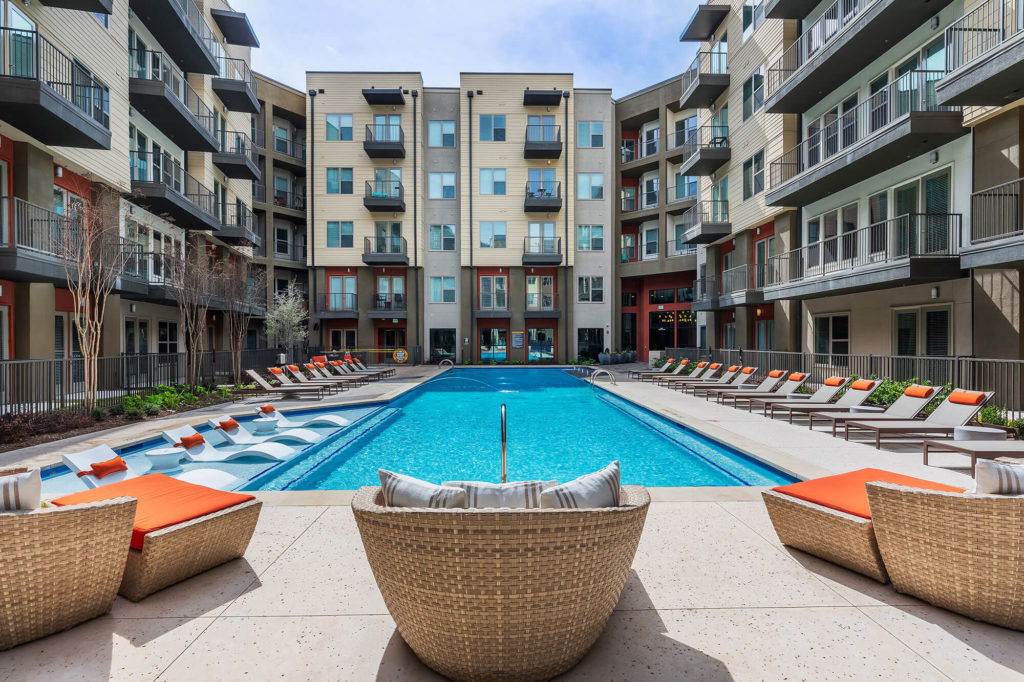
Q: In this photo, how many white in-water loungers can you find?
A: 4